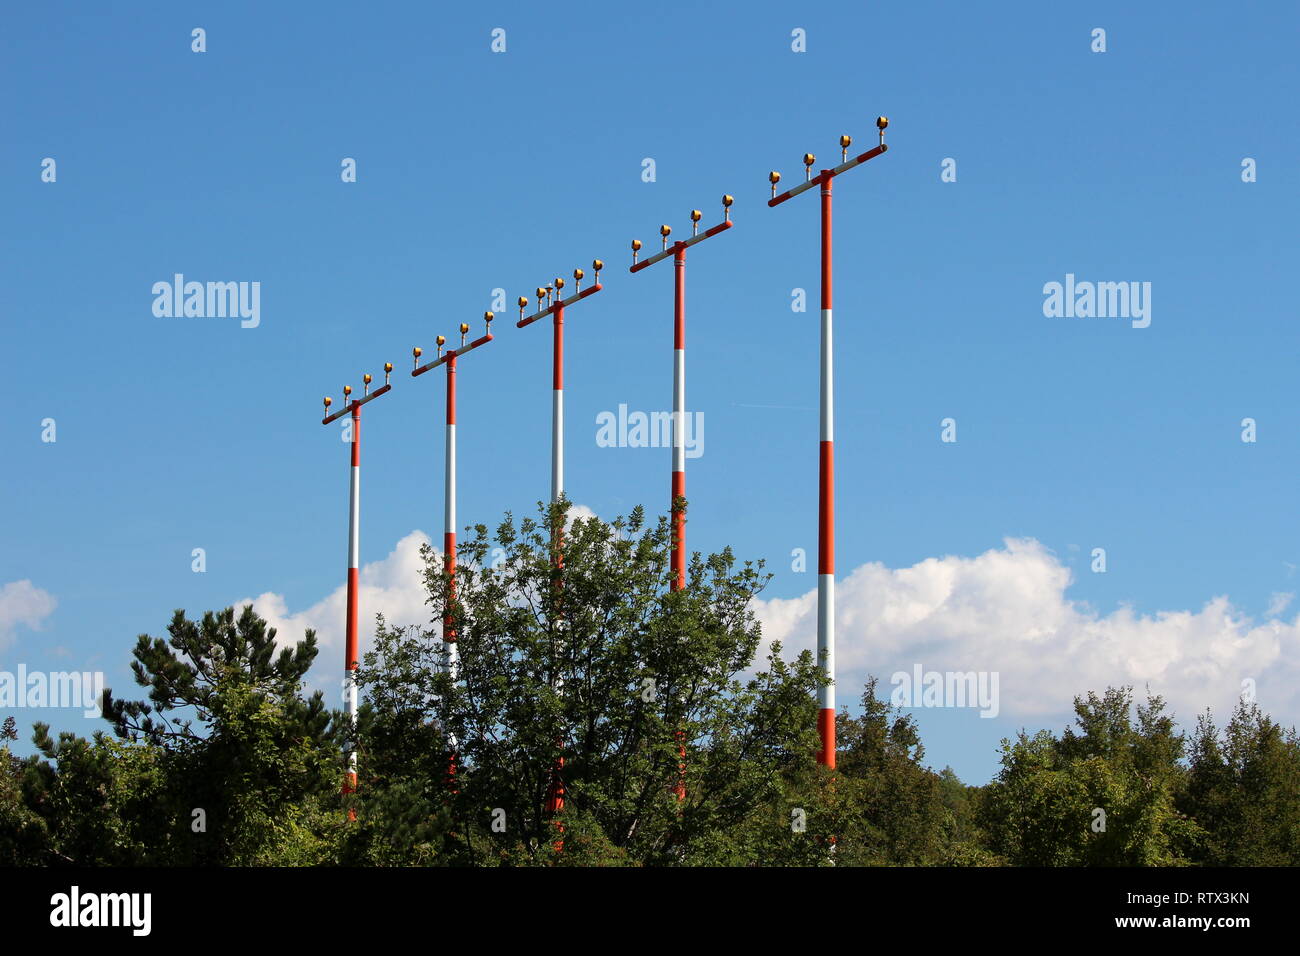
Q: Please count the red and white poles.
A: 5